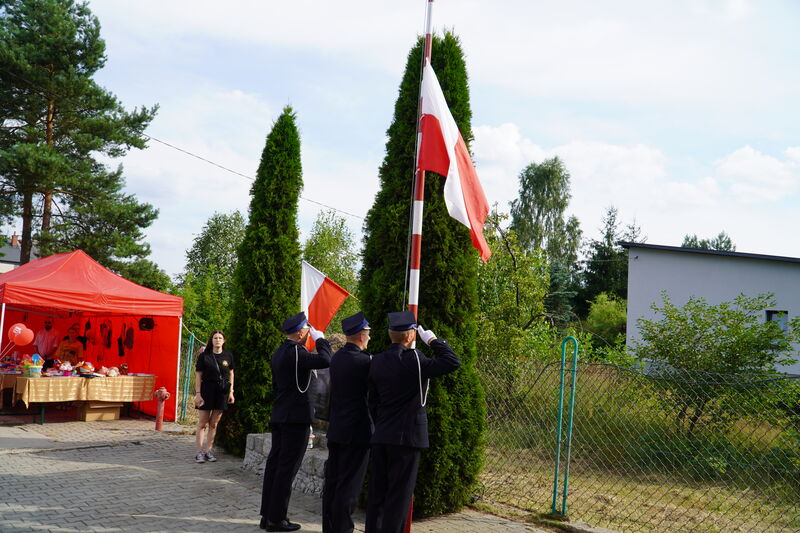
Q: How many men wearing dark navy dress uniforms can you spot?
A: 3